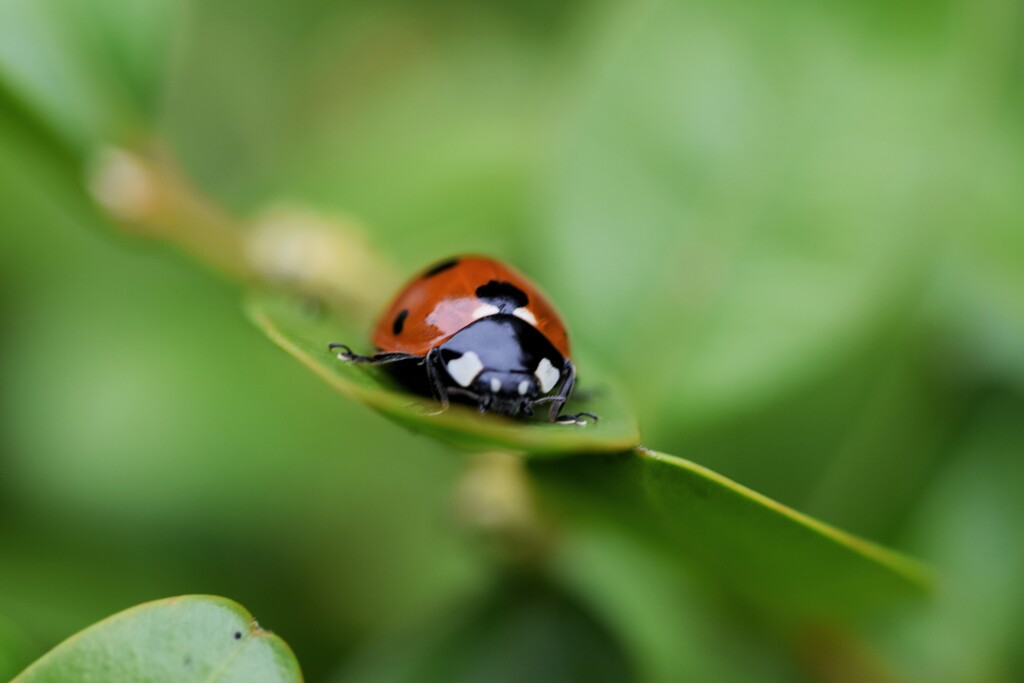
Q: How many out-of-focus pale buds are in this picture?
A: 3